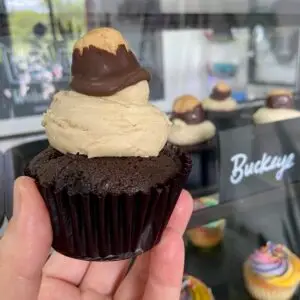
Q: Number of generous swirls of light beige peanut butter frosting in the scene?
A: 4